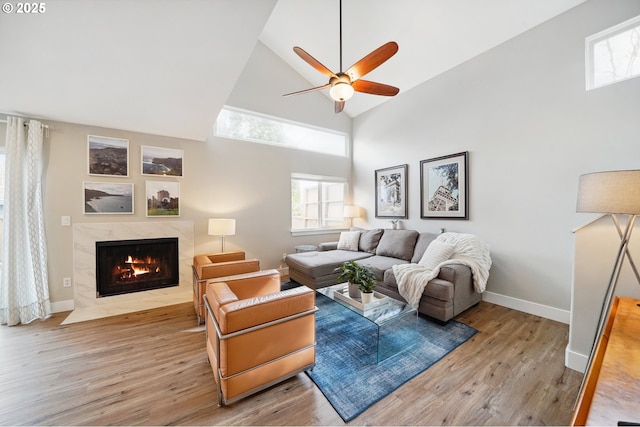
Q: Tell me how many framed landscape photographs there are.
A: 4